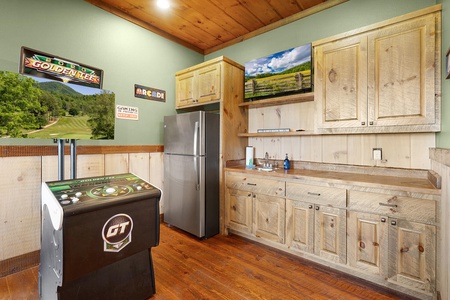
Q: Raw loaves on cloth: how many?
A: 0